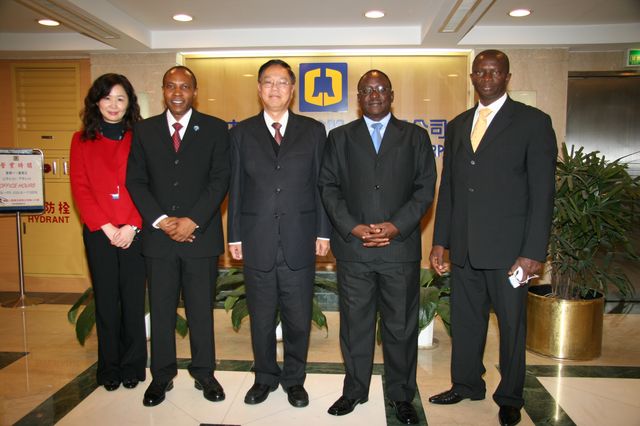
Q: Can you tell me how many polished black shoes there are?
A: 10